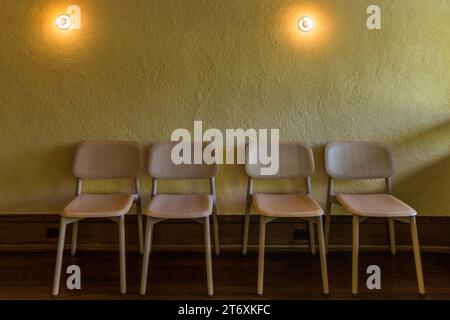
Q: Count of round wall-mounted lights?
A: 2